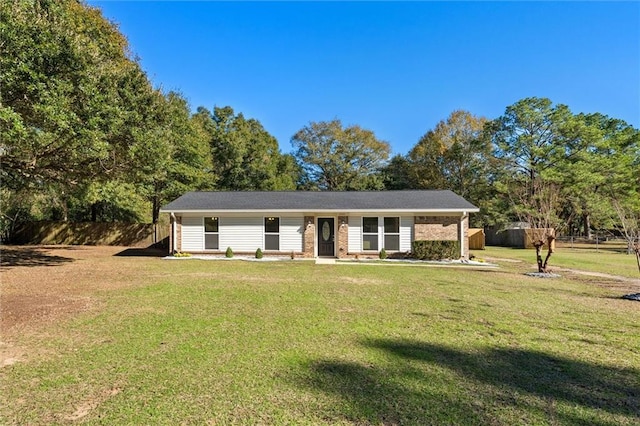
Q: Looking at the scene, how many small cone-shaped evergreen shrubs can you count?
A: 3